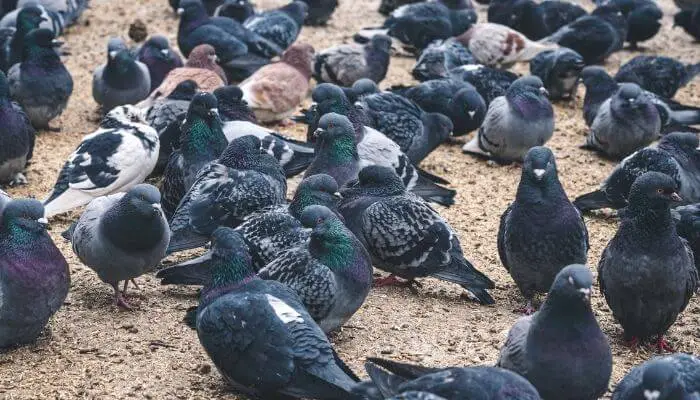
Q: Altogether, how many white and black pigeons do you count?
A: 1